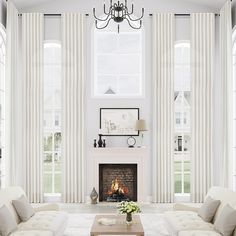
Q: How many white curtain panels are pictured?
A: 6